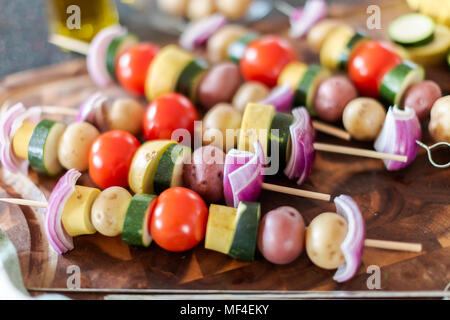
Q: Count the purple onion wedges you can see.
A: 11